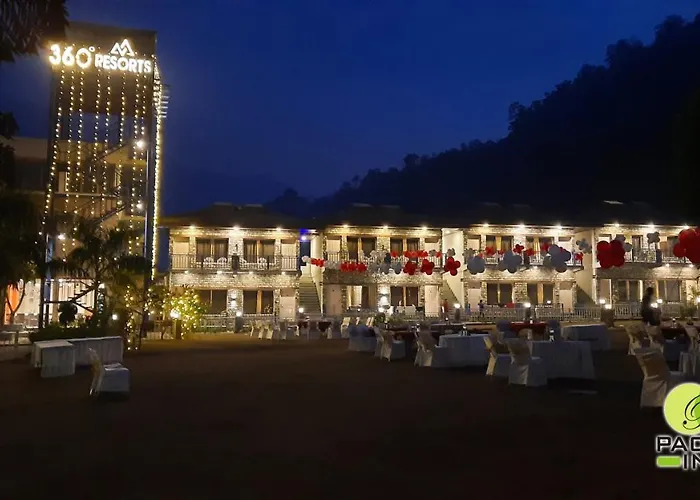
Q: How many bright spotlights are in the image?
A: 12